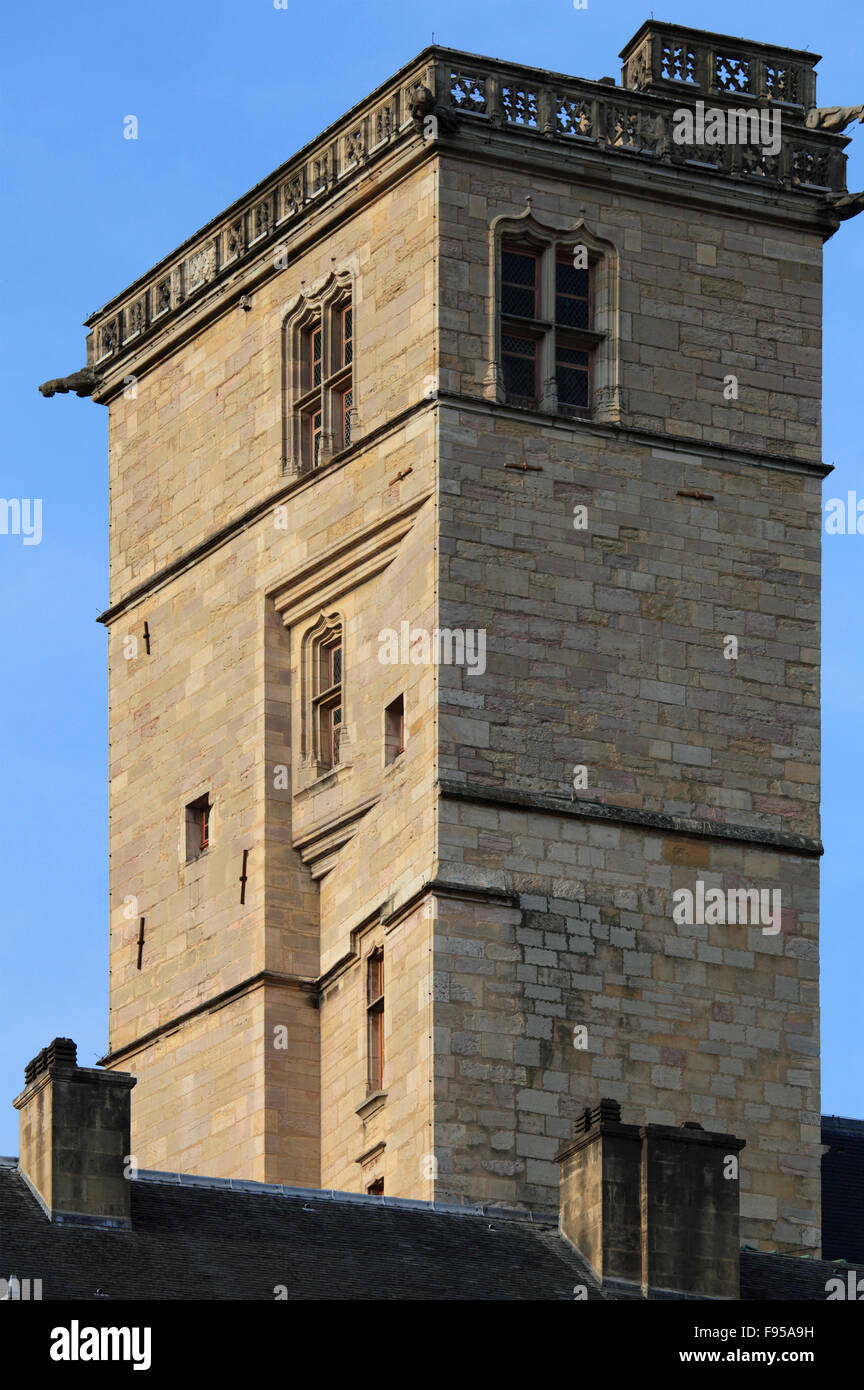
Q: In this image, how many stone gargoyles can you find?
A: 4